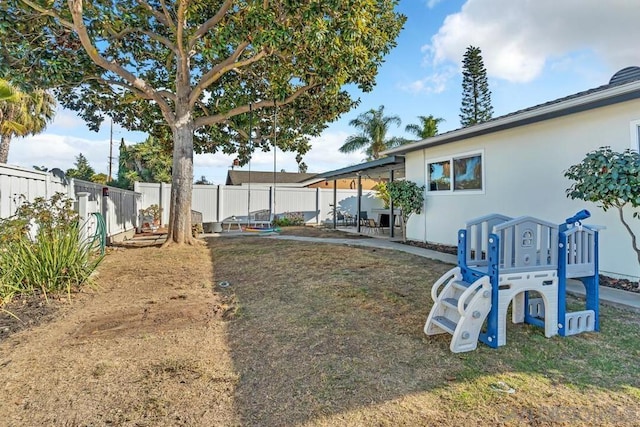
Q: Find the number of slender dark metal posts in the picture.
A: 3